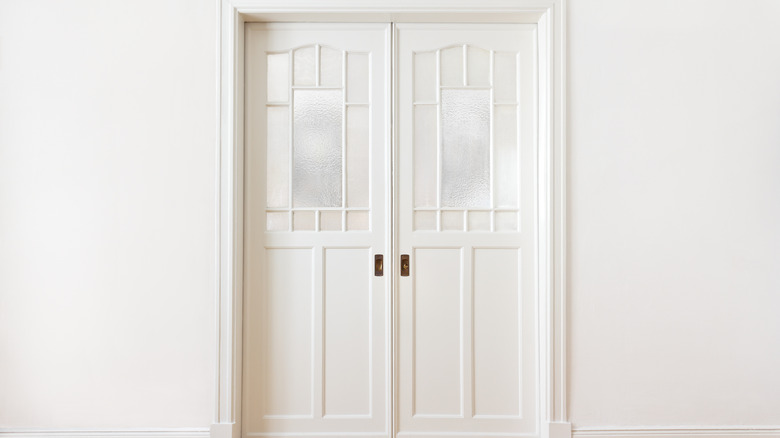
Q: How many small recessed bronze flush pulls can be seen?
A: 2